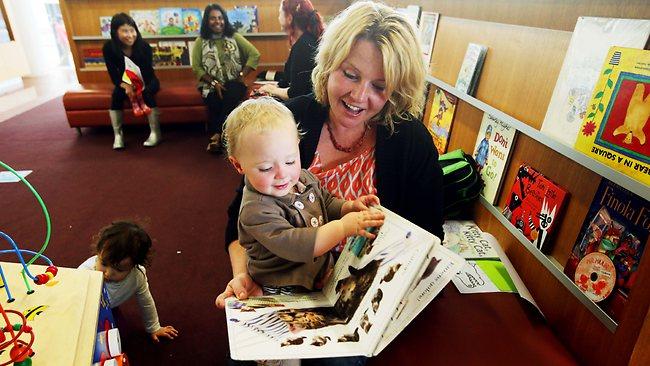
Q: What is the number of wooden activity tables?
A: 1